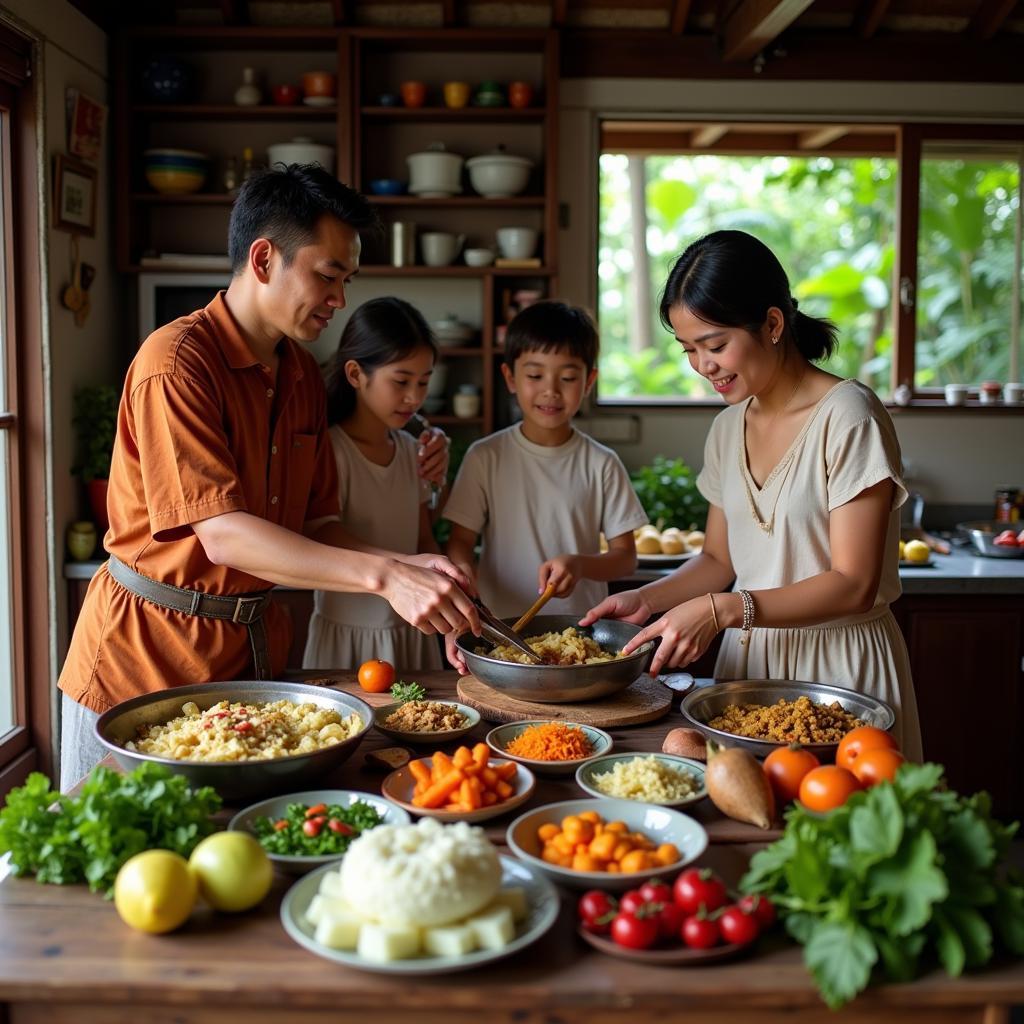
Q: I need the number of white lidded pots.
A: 3